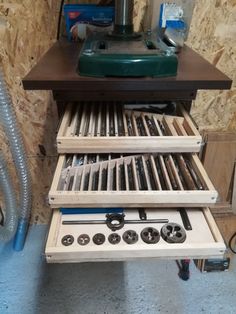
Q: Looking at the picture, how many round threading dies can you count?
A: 7